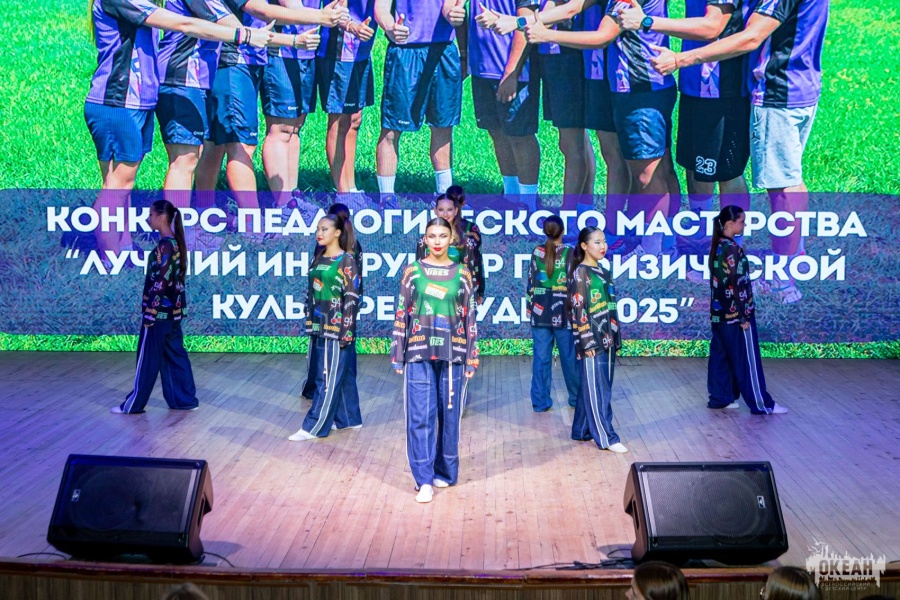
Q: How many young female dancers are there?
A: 9